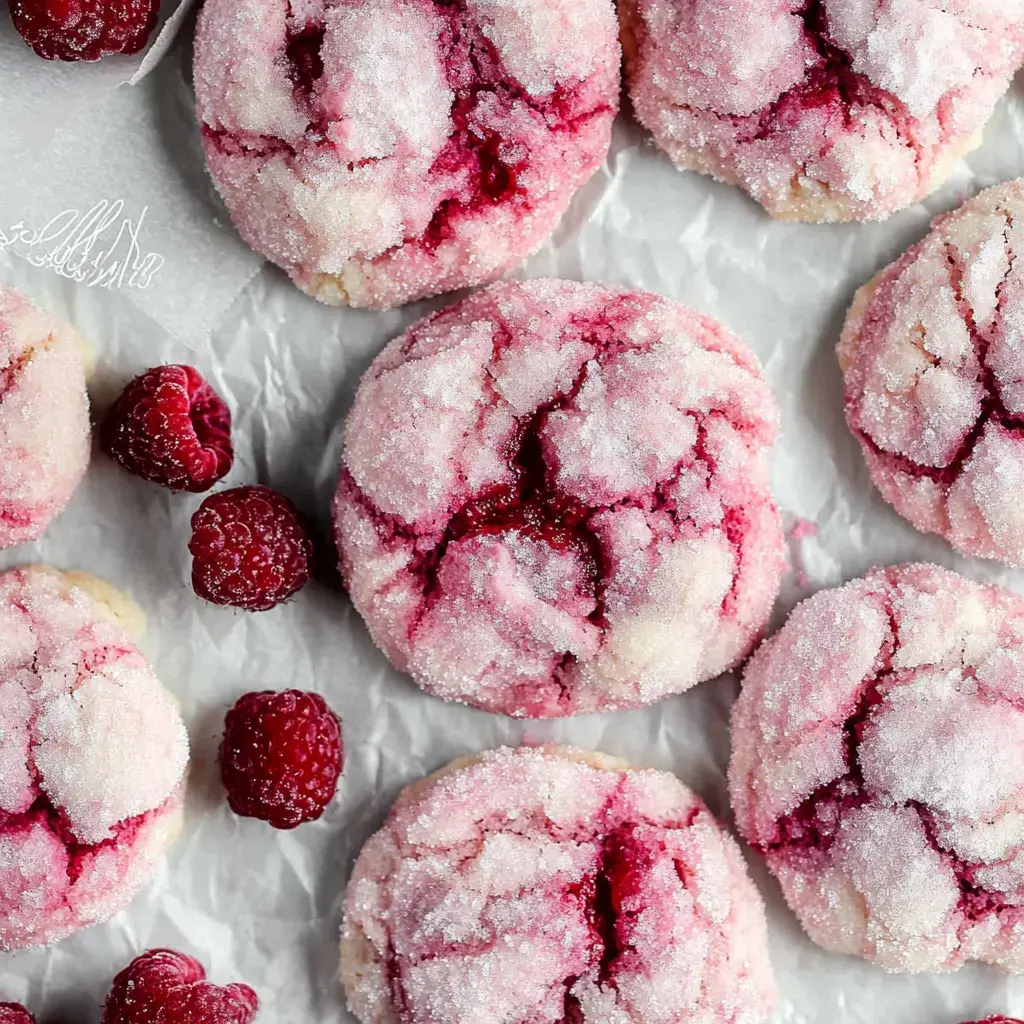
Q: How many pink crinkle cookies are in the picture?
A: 8